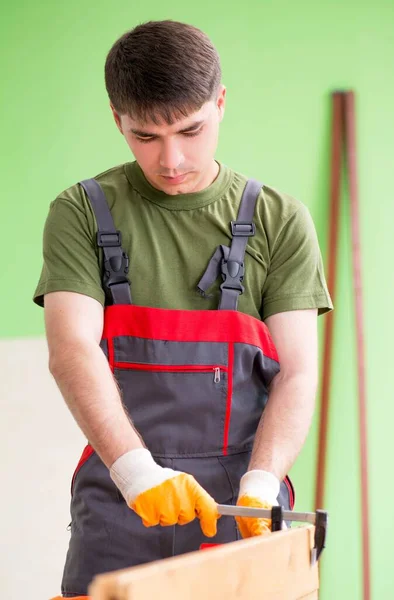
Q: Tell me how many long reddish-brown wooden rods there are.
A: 2